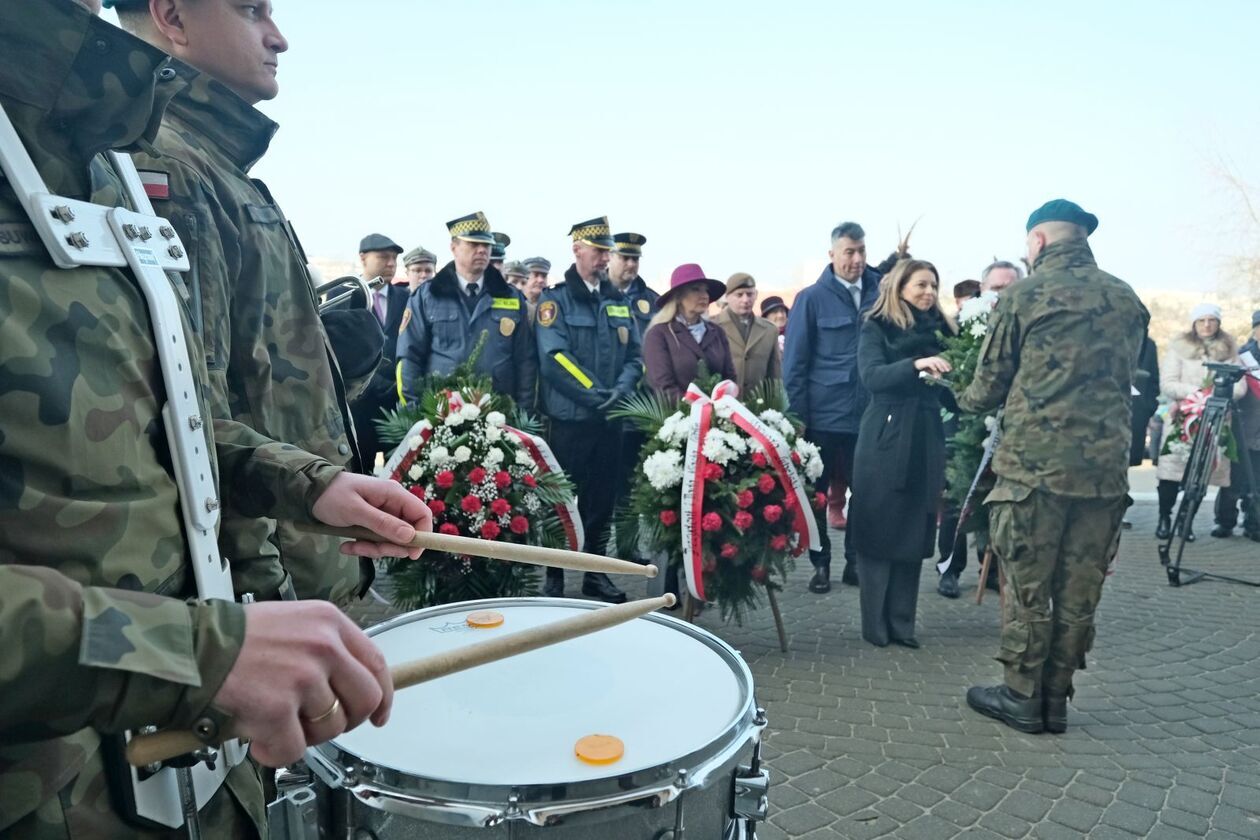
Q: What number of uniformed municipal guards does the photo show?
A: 3